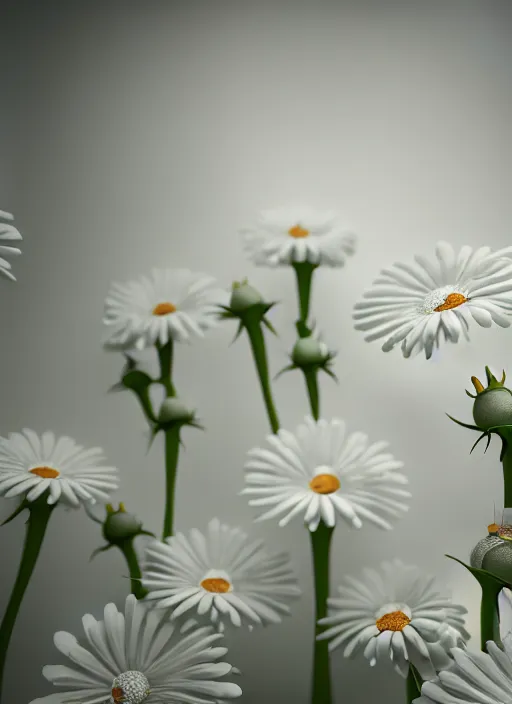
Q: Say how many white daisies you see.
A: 10